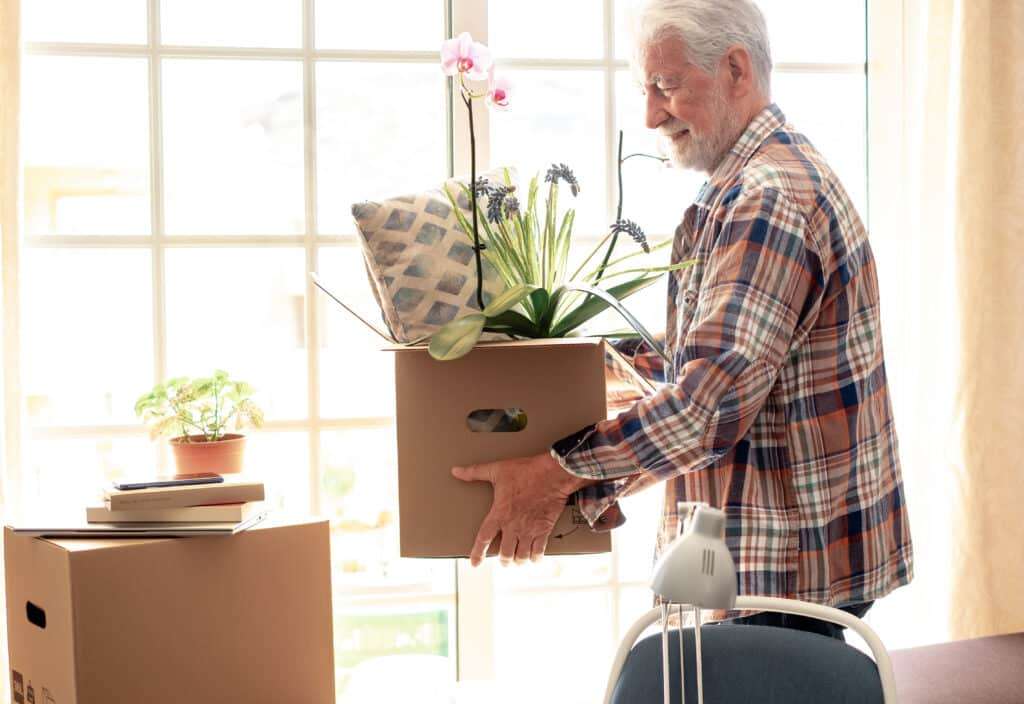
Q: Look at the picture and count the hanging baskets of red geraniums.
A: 0